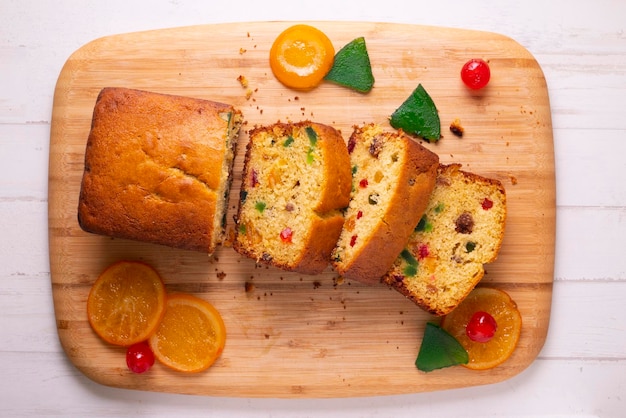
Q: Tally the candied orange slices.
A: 4